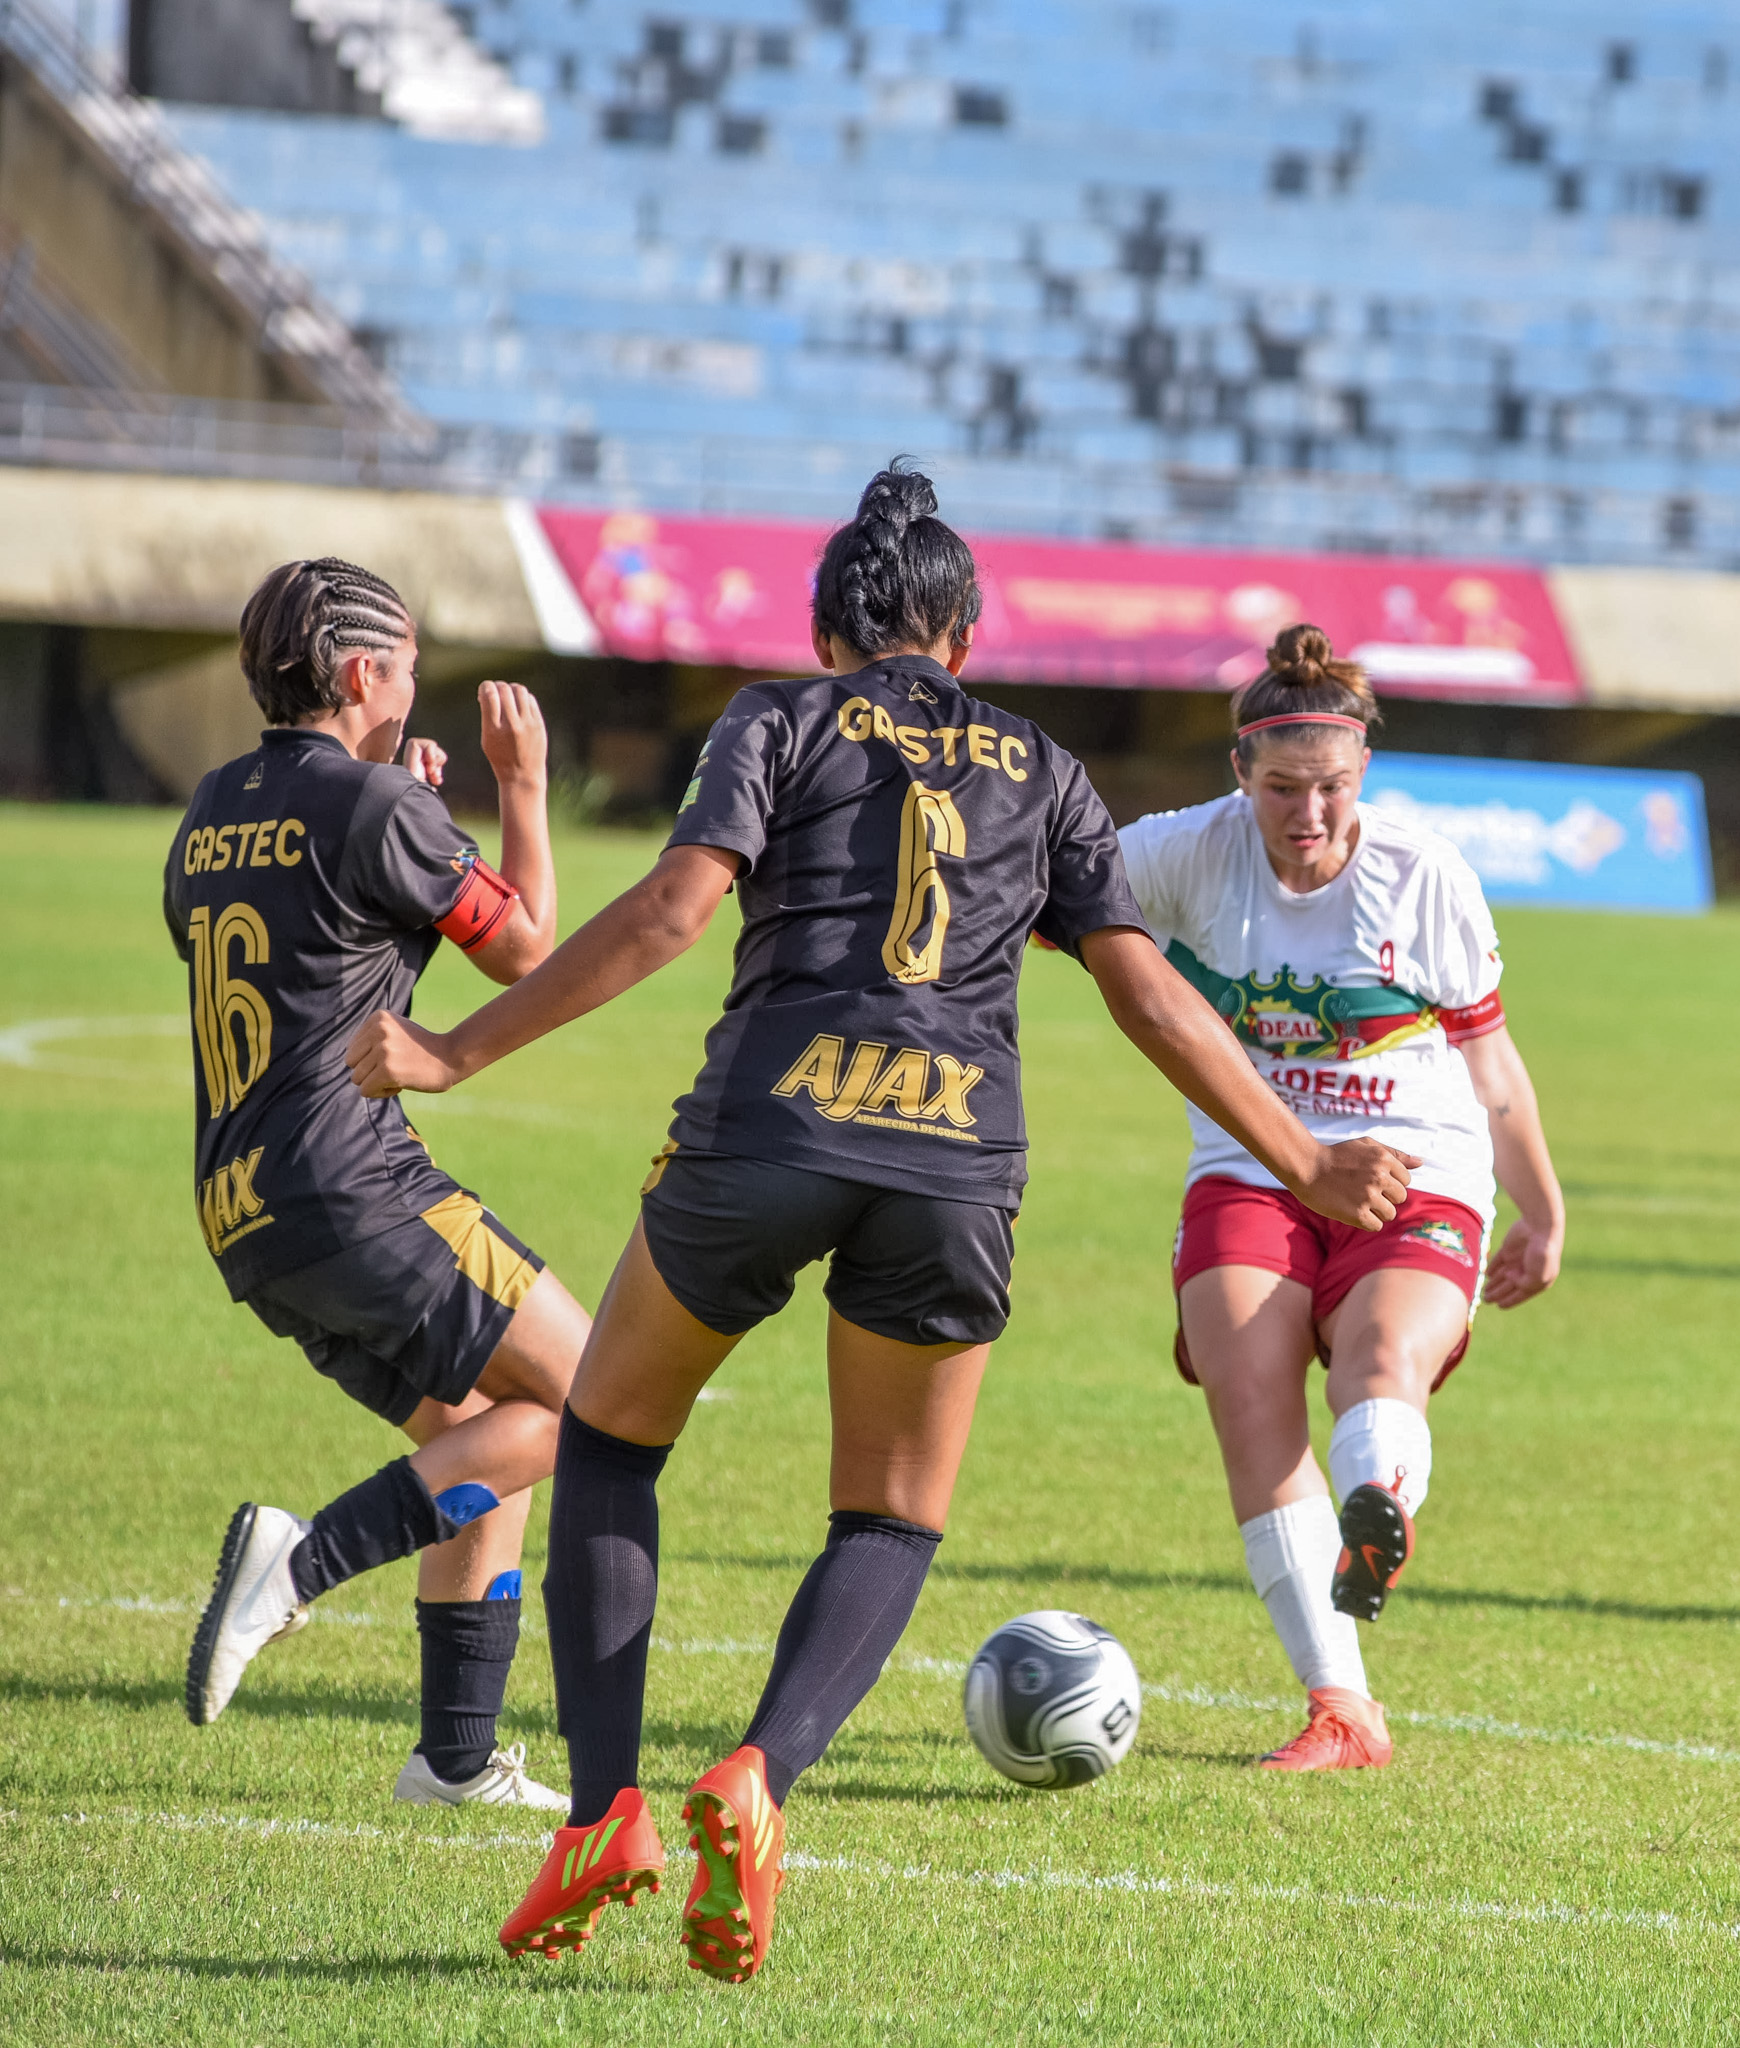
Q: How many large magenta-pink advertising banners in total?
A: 1